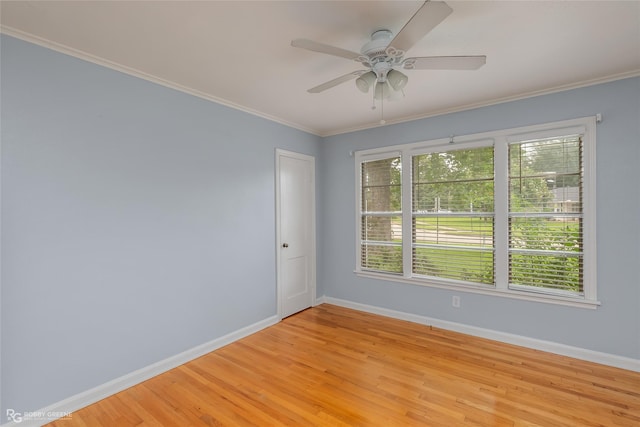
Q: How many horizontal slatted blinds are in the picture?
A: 3